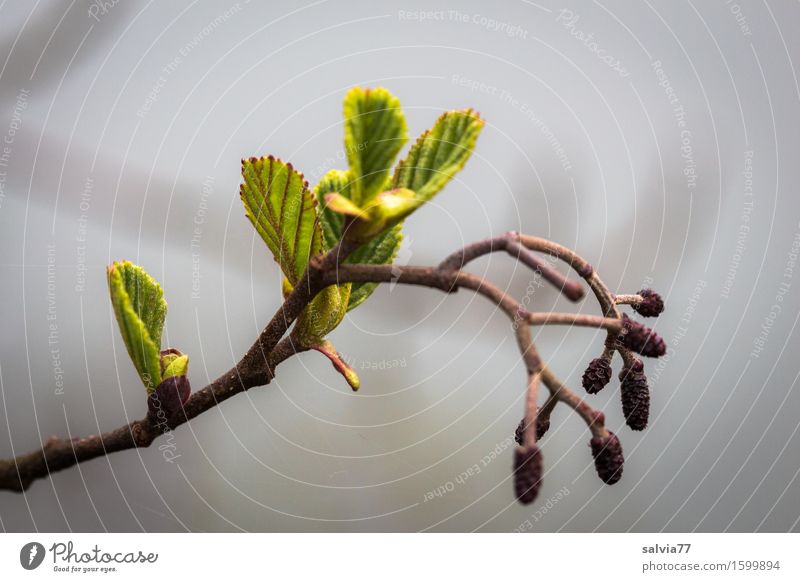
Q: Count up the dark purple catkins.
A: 7